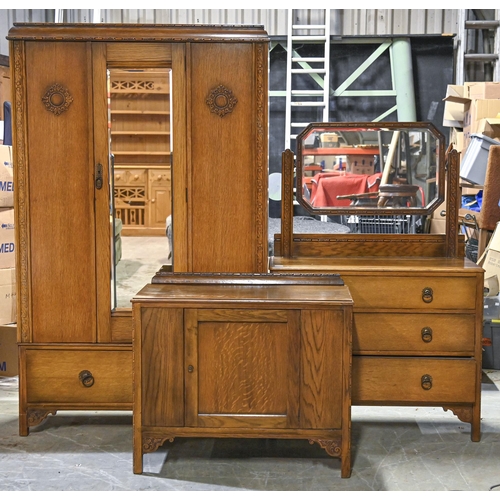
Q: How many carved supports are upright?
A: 2